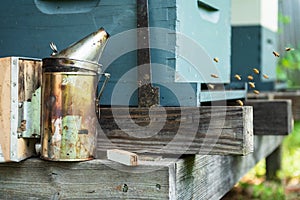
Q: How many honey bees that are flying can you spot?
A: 12